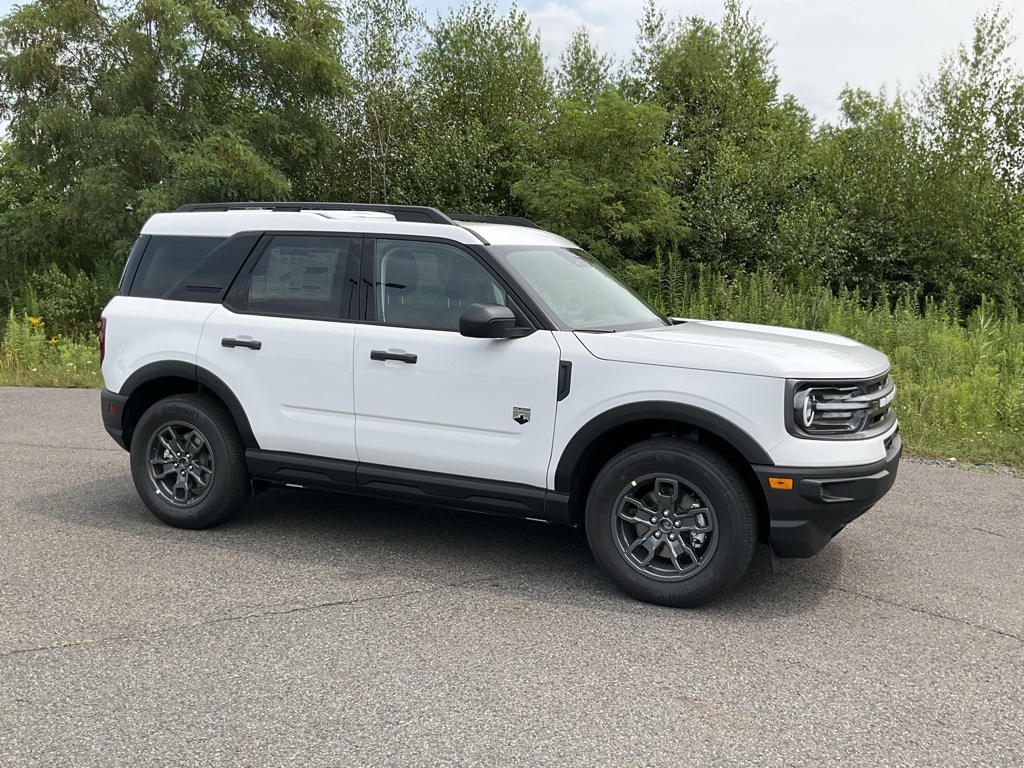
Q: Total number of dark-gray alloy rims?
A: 2